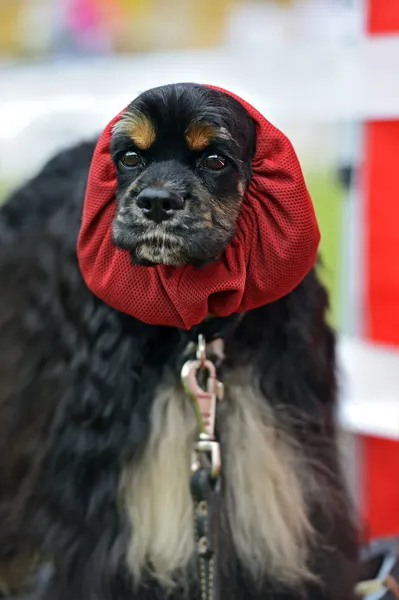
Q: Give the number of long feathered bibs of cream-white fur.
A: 2